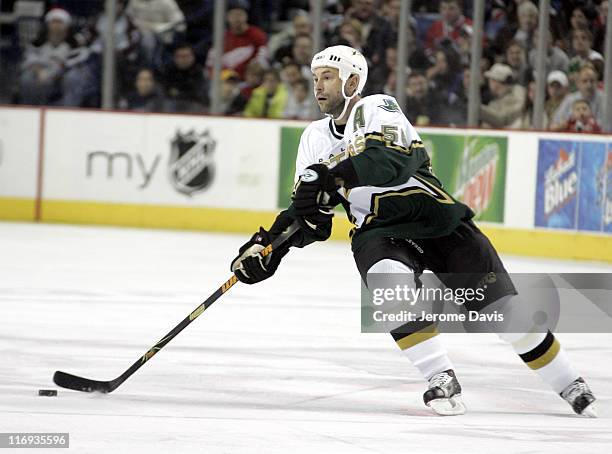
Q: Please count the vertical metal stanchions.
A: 7